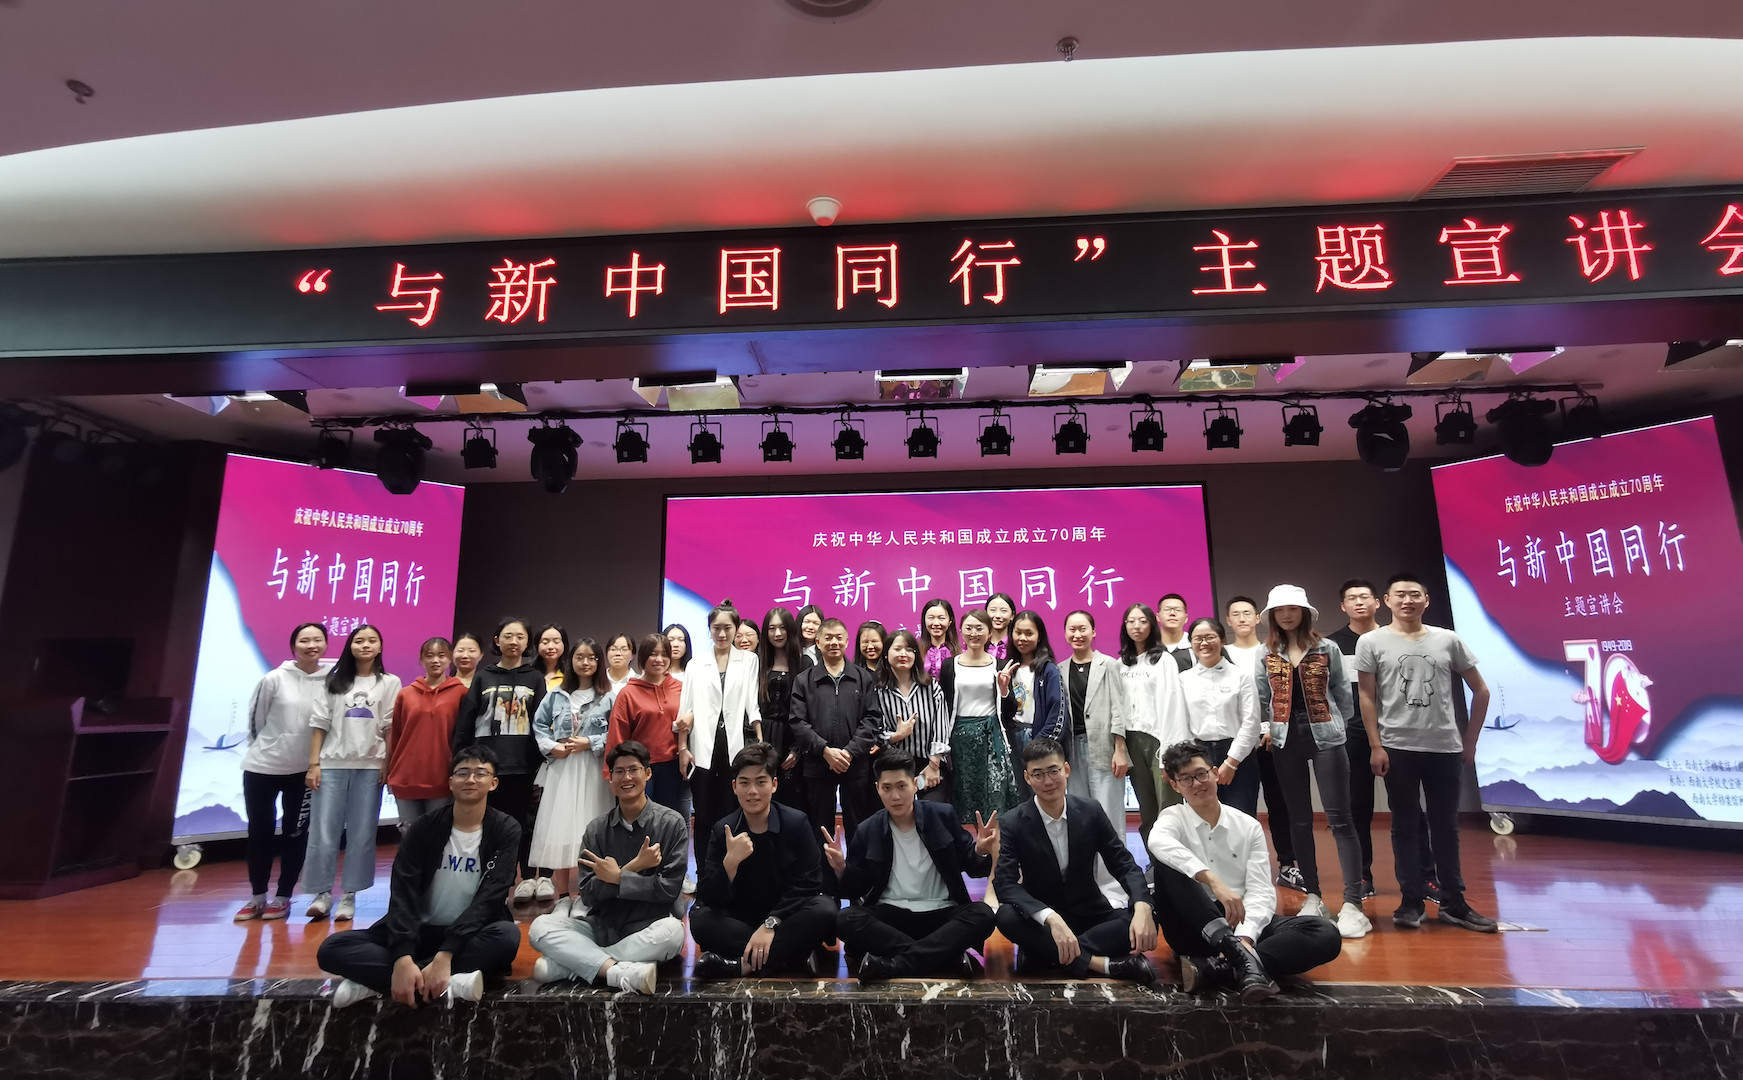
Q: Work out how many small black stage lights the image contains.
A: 14